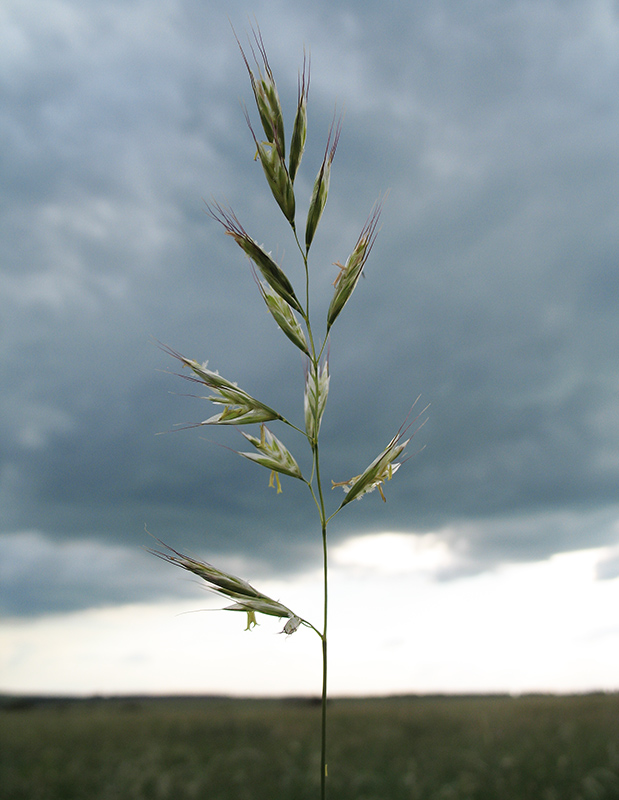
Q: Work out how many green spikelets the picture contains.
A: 12